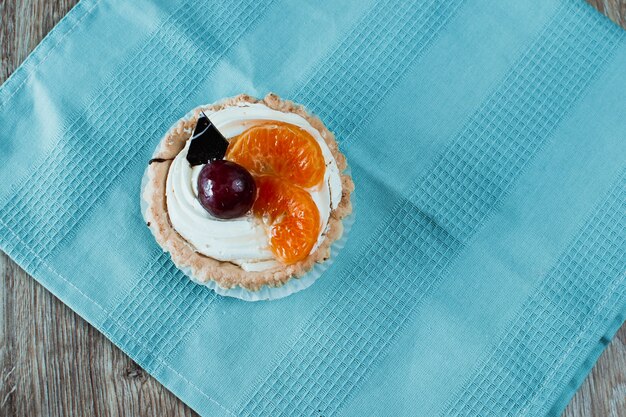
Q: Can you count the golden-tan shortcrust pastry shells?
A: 1